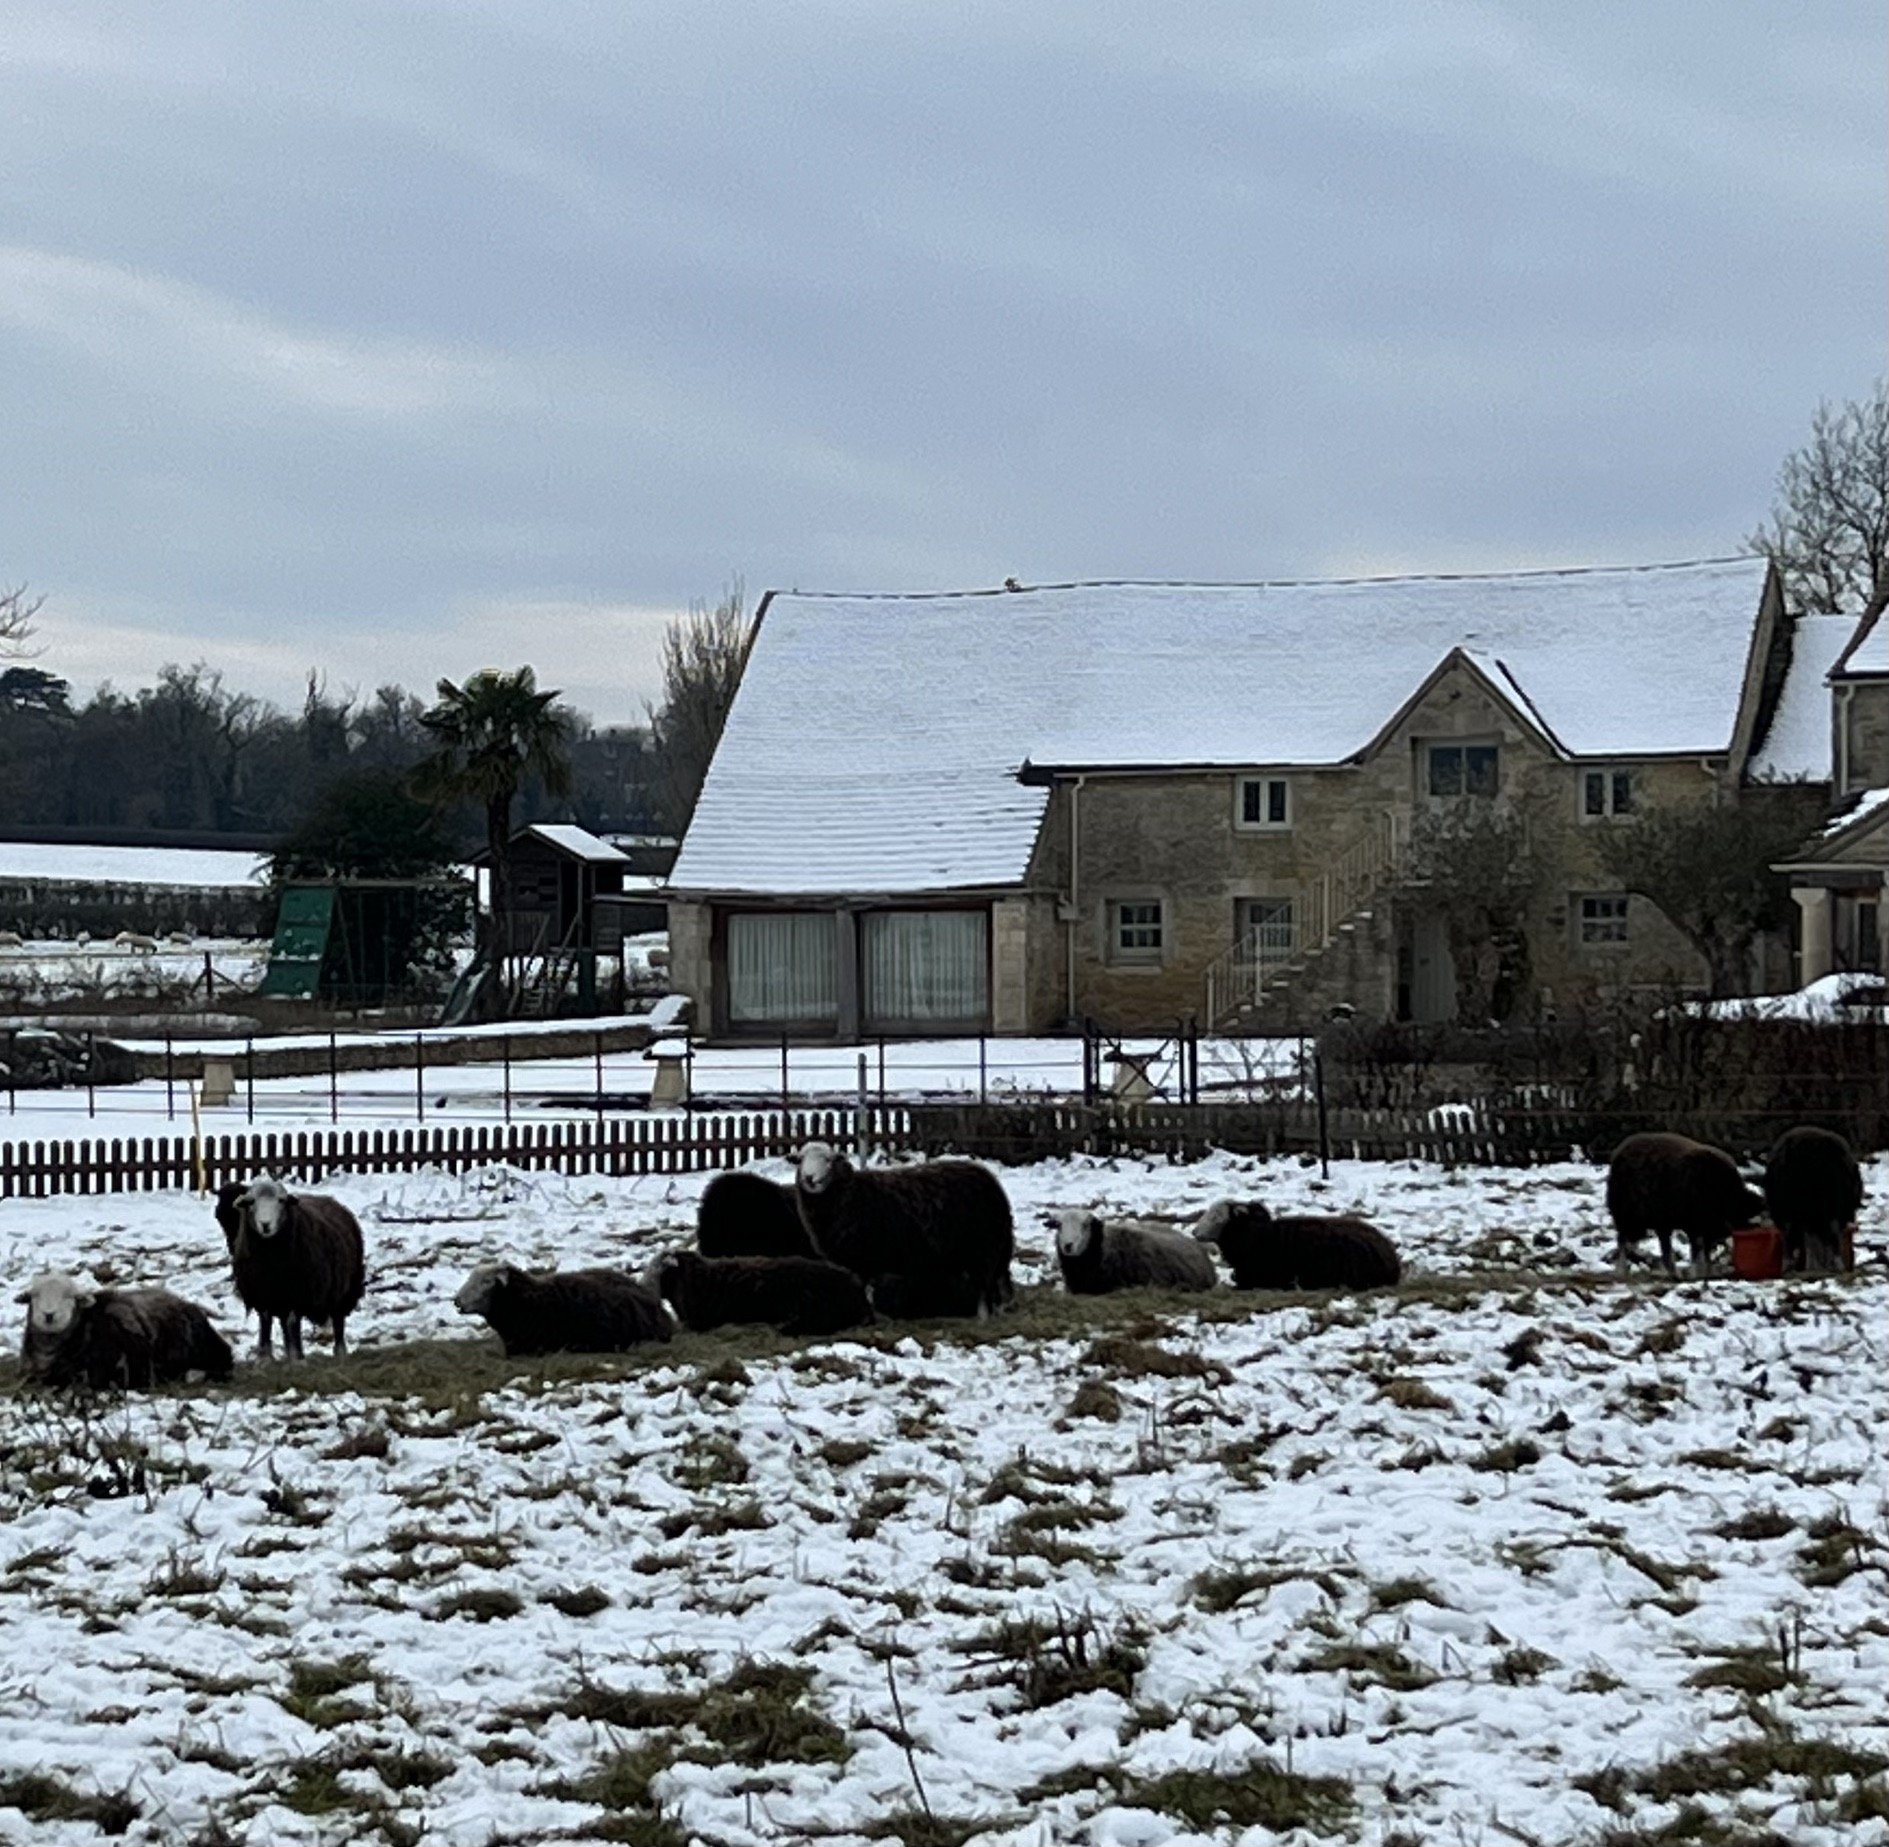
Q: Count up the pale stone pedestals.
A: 3